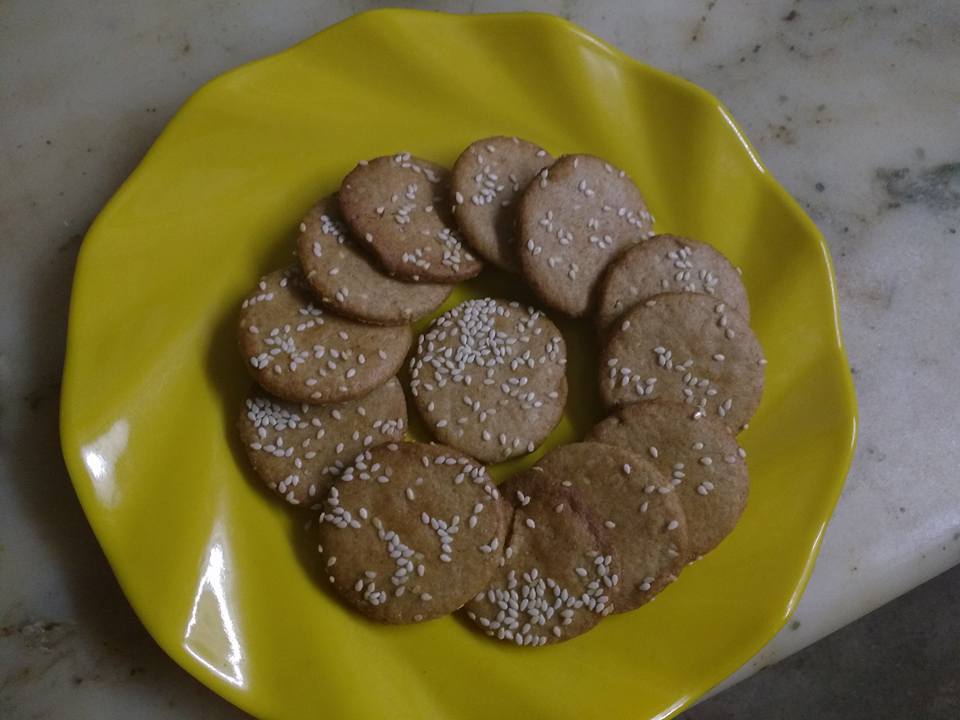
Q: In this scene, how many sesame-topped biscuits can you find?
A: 13